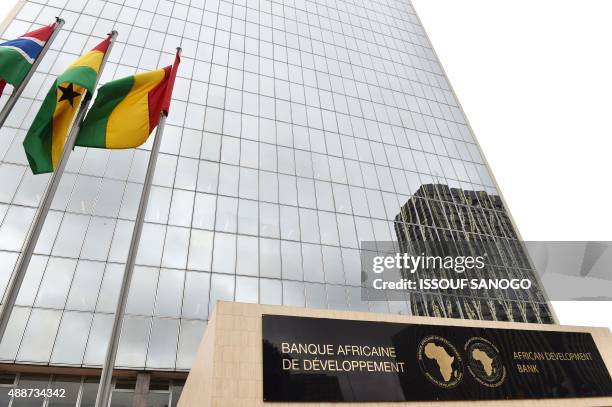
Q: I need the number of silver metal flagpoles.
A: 3